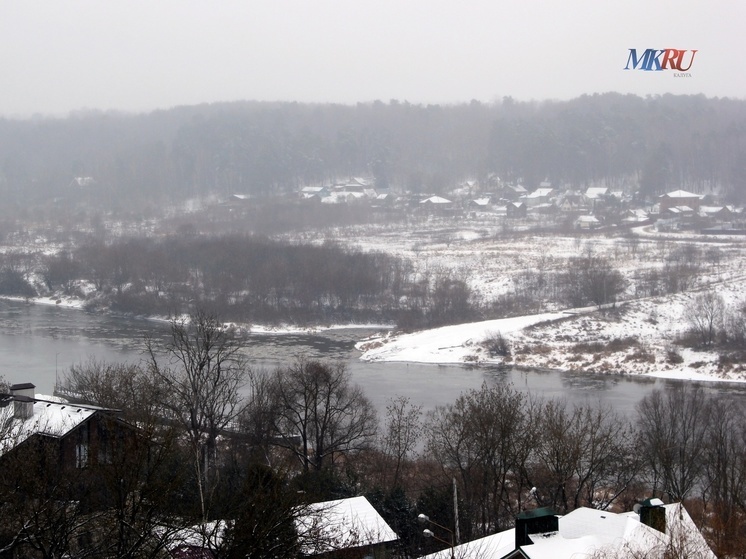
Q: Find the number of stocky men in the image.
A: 0